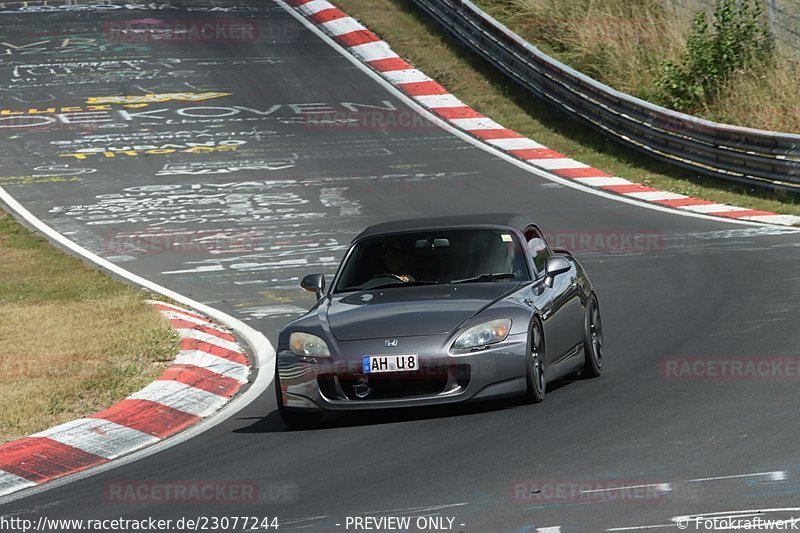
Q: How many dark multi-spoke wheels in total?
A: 2